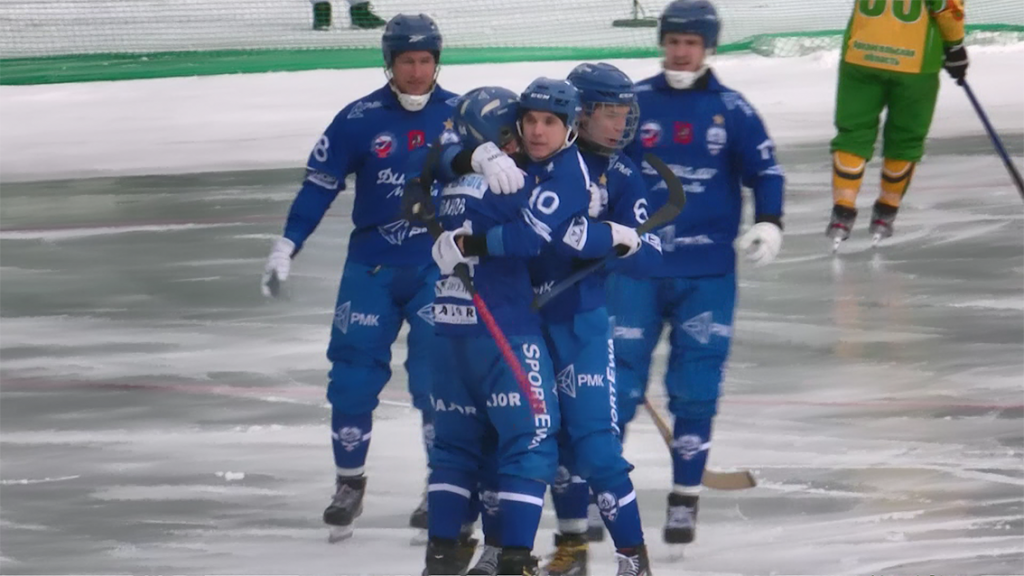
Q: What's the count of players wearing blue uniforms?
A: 5